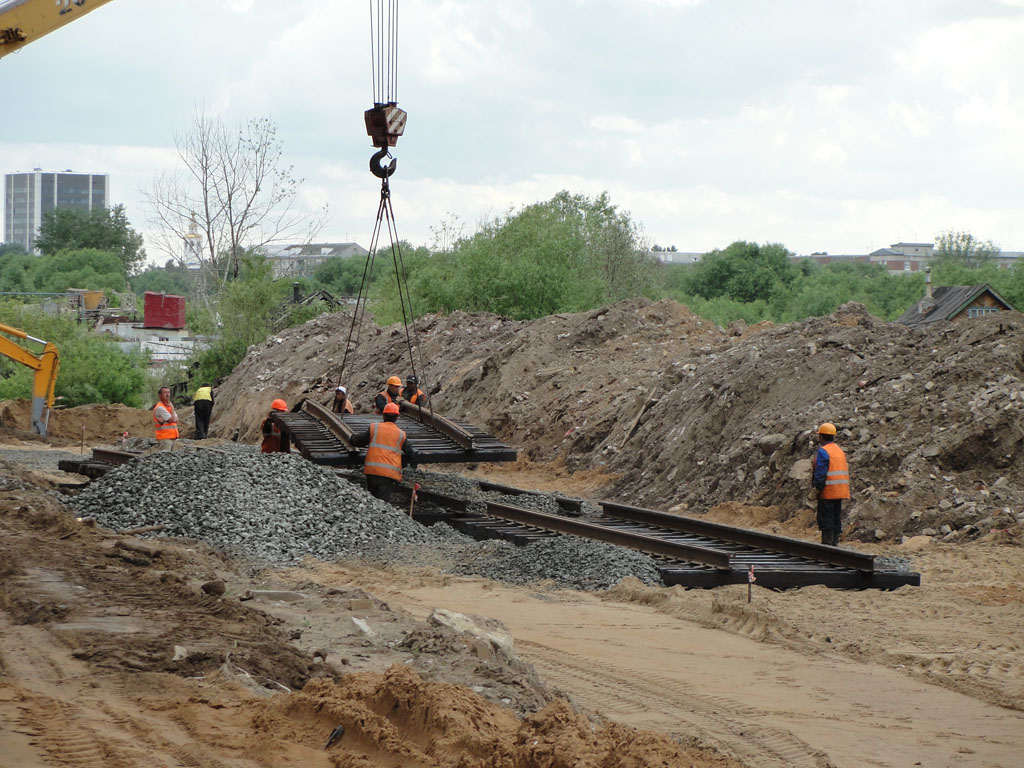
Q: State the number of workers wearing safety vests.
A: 8